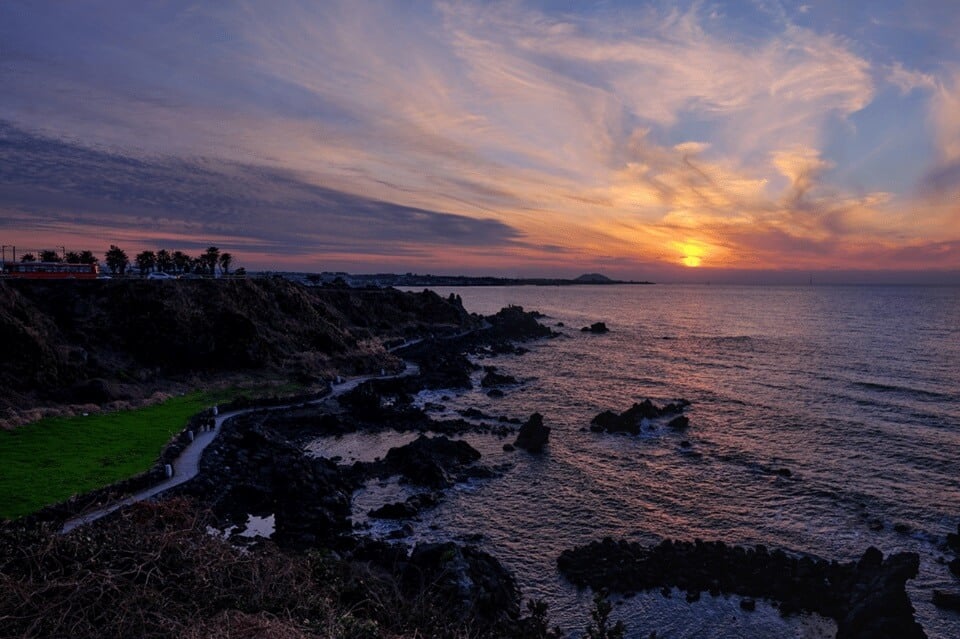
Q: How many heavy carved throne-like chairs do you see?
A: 0